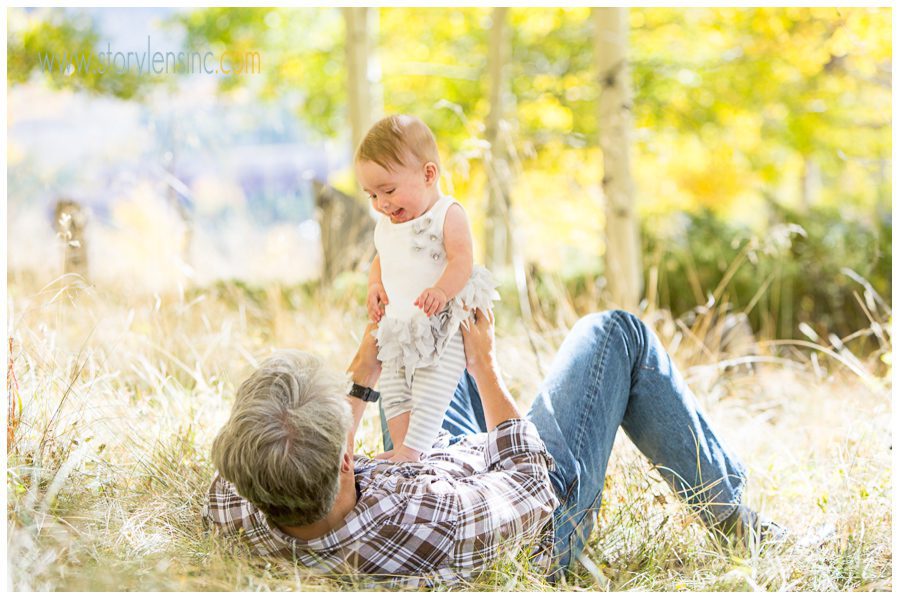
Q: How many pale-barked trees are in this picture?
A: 3